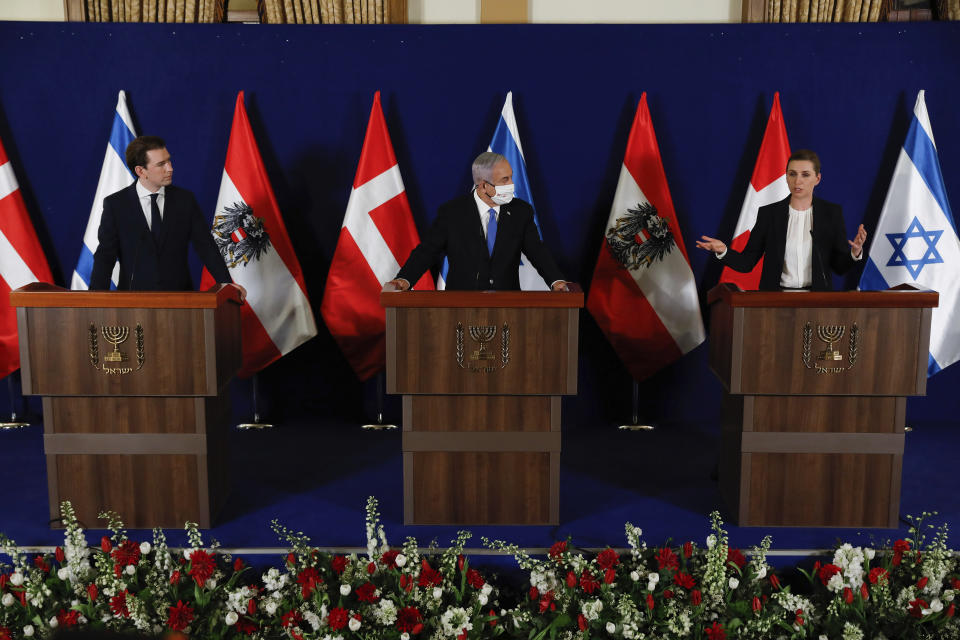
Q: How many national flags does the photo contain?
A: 8